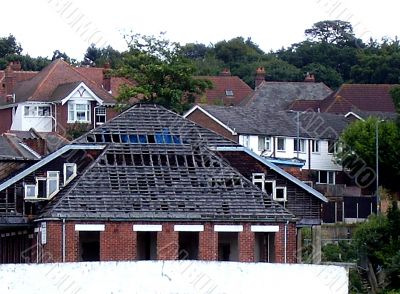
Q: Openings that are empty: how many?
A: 5